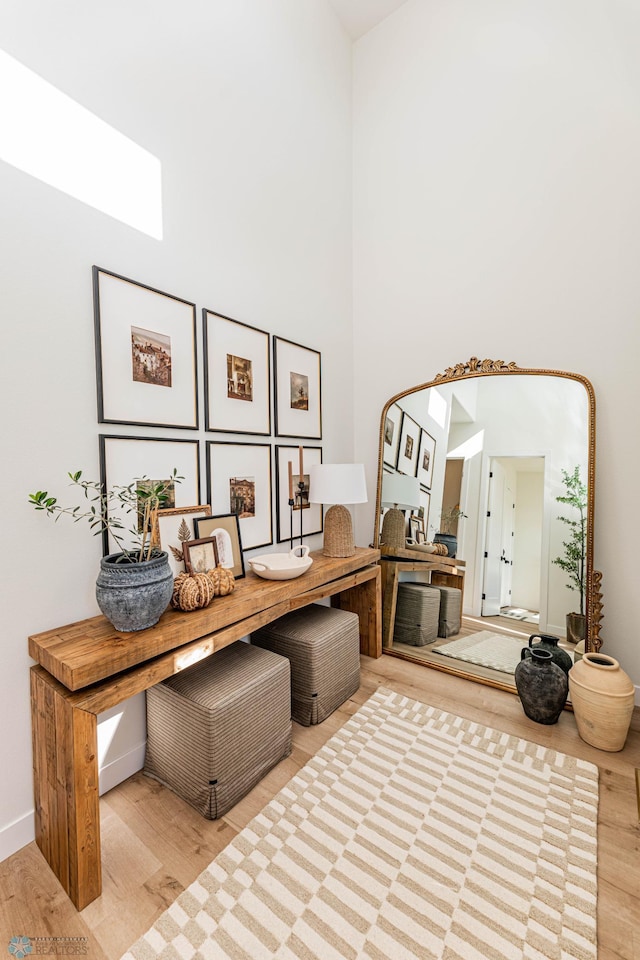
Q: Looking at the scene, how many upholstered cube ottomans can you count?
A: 2